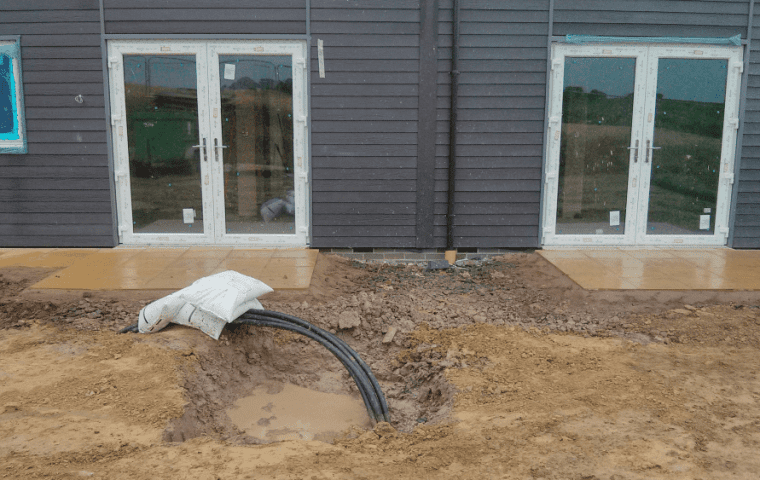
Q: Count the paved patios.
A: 2